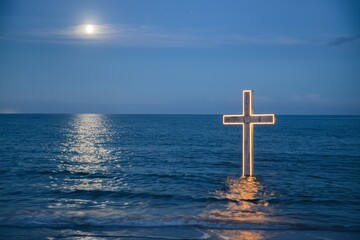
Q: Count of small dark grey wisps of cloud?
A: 1